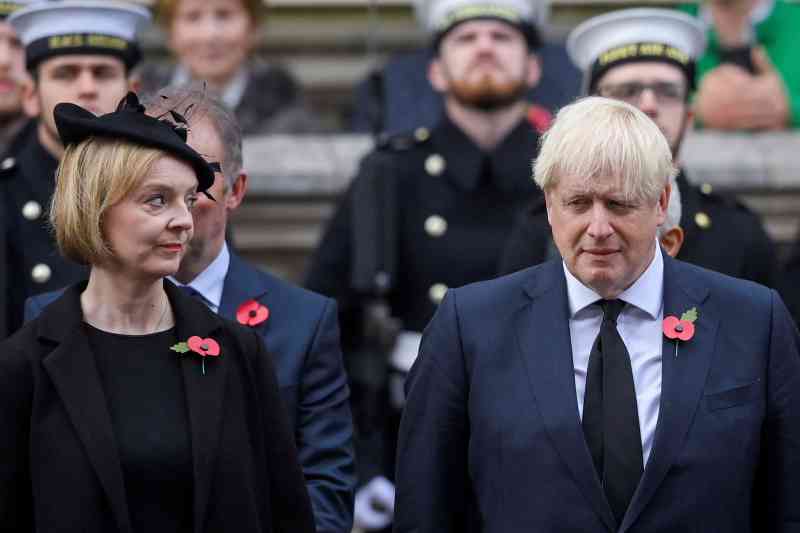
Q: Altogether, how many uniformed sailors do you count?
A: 4